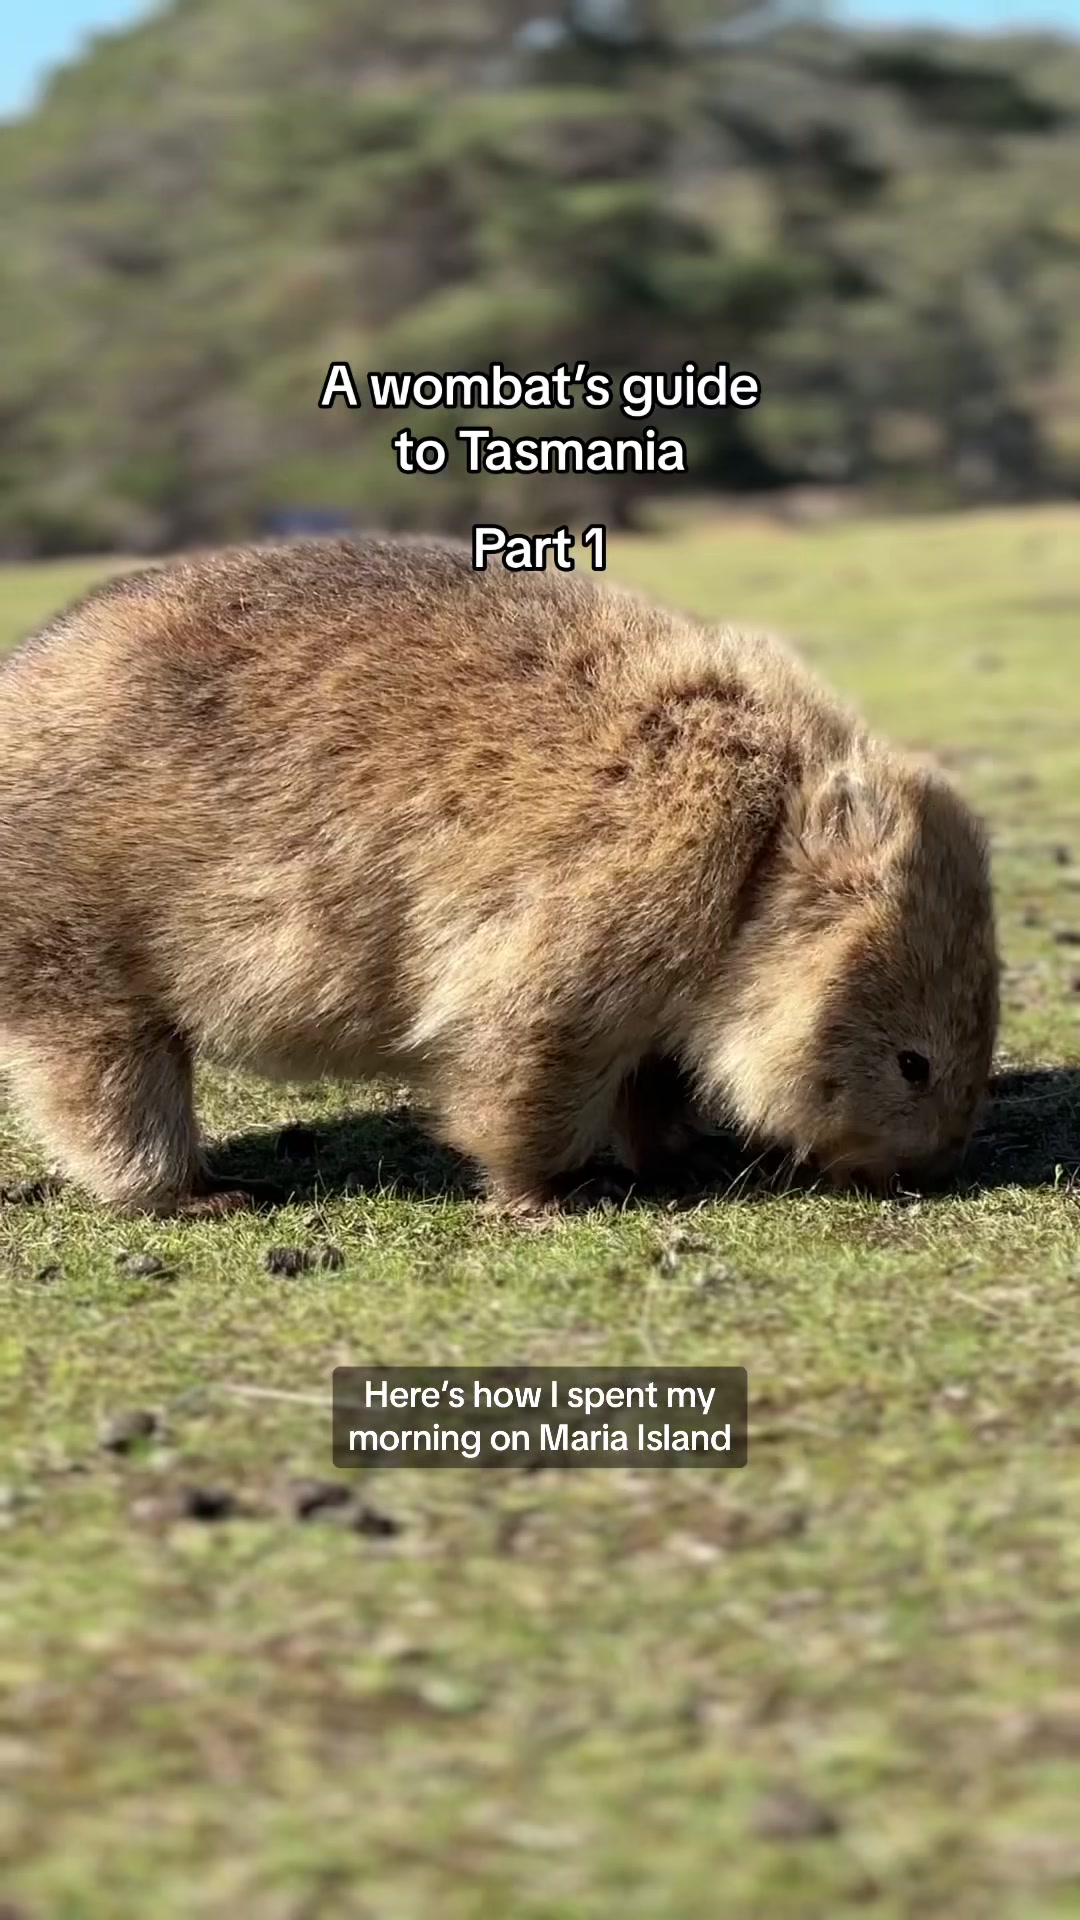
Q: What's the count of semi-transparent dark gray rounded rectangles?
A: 1